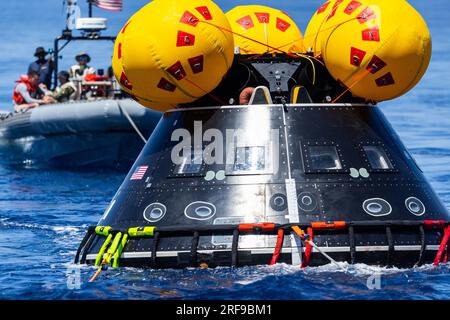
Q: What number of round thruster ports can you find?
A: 6